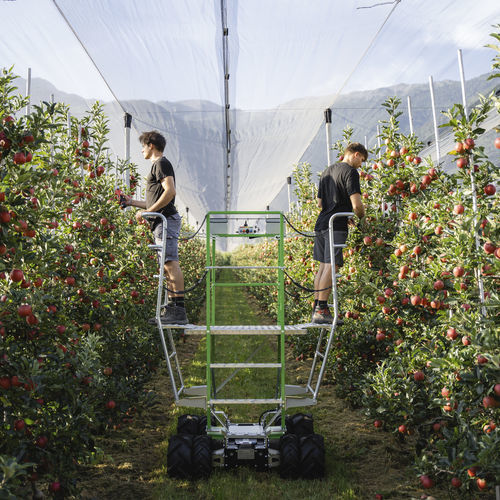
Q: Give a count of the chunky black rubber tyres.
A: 8